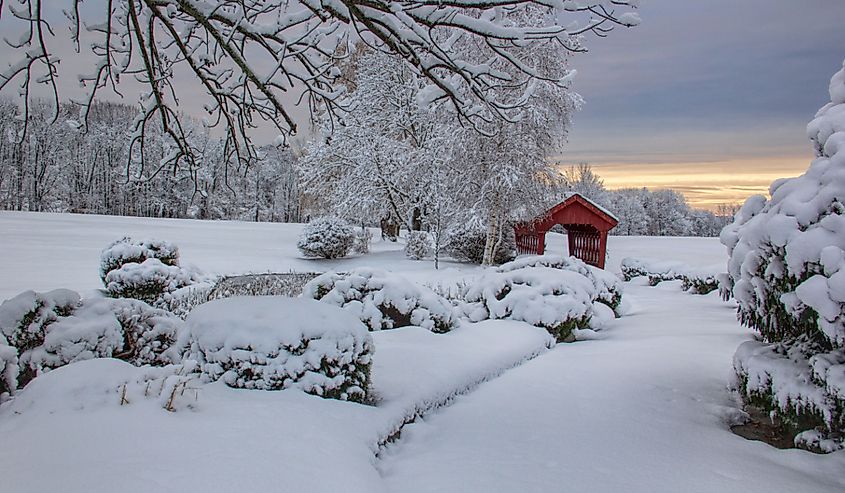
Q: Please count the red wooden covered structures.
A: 1